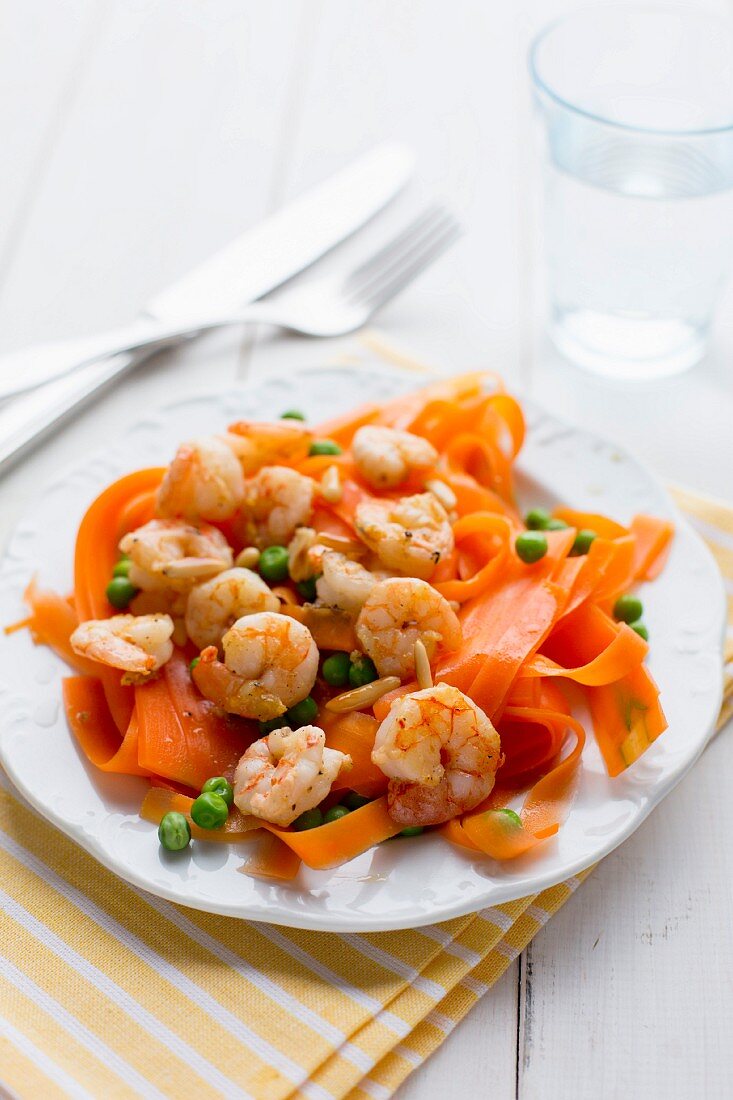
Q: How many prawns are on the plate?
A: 13